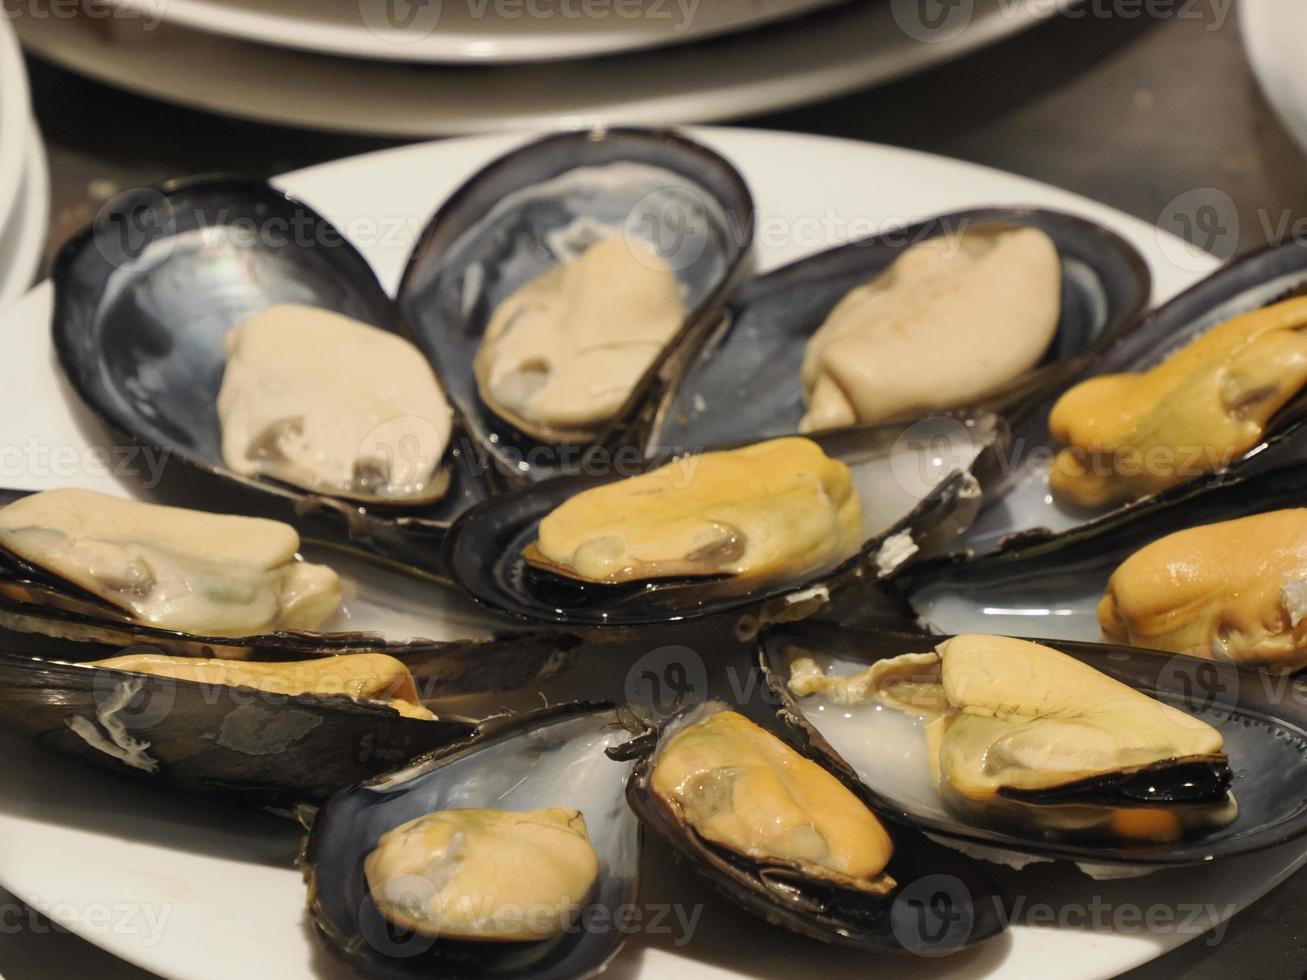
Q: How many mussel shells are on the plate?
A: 11